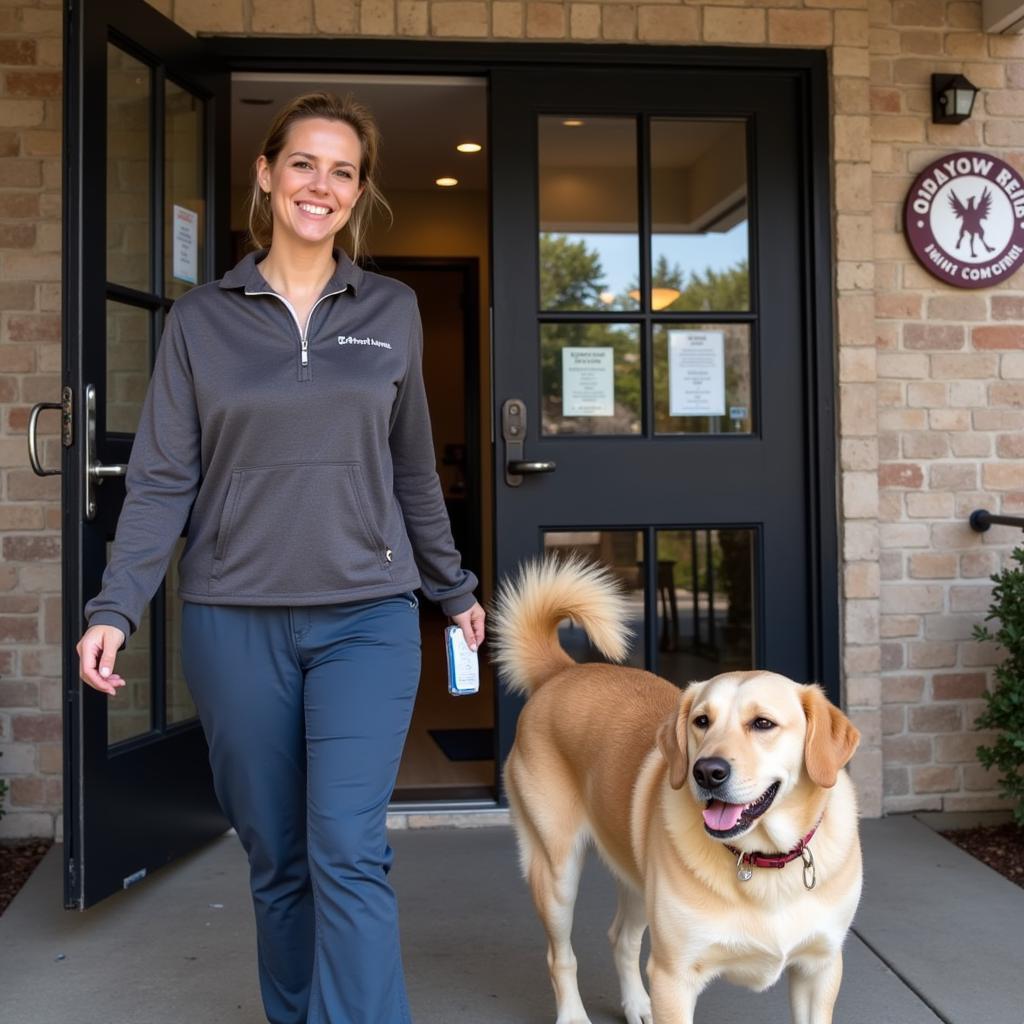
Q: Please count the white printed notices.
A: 3